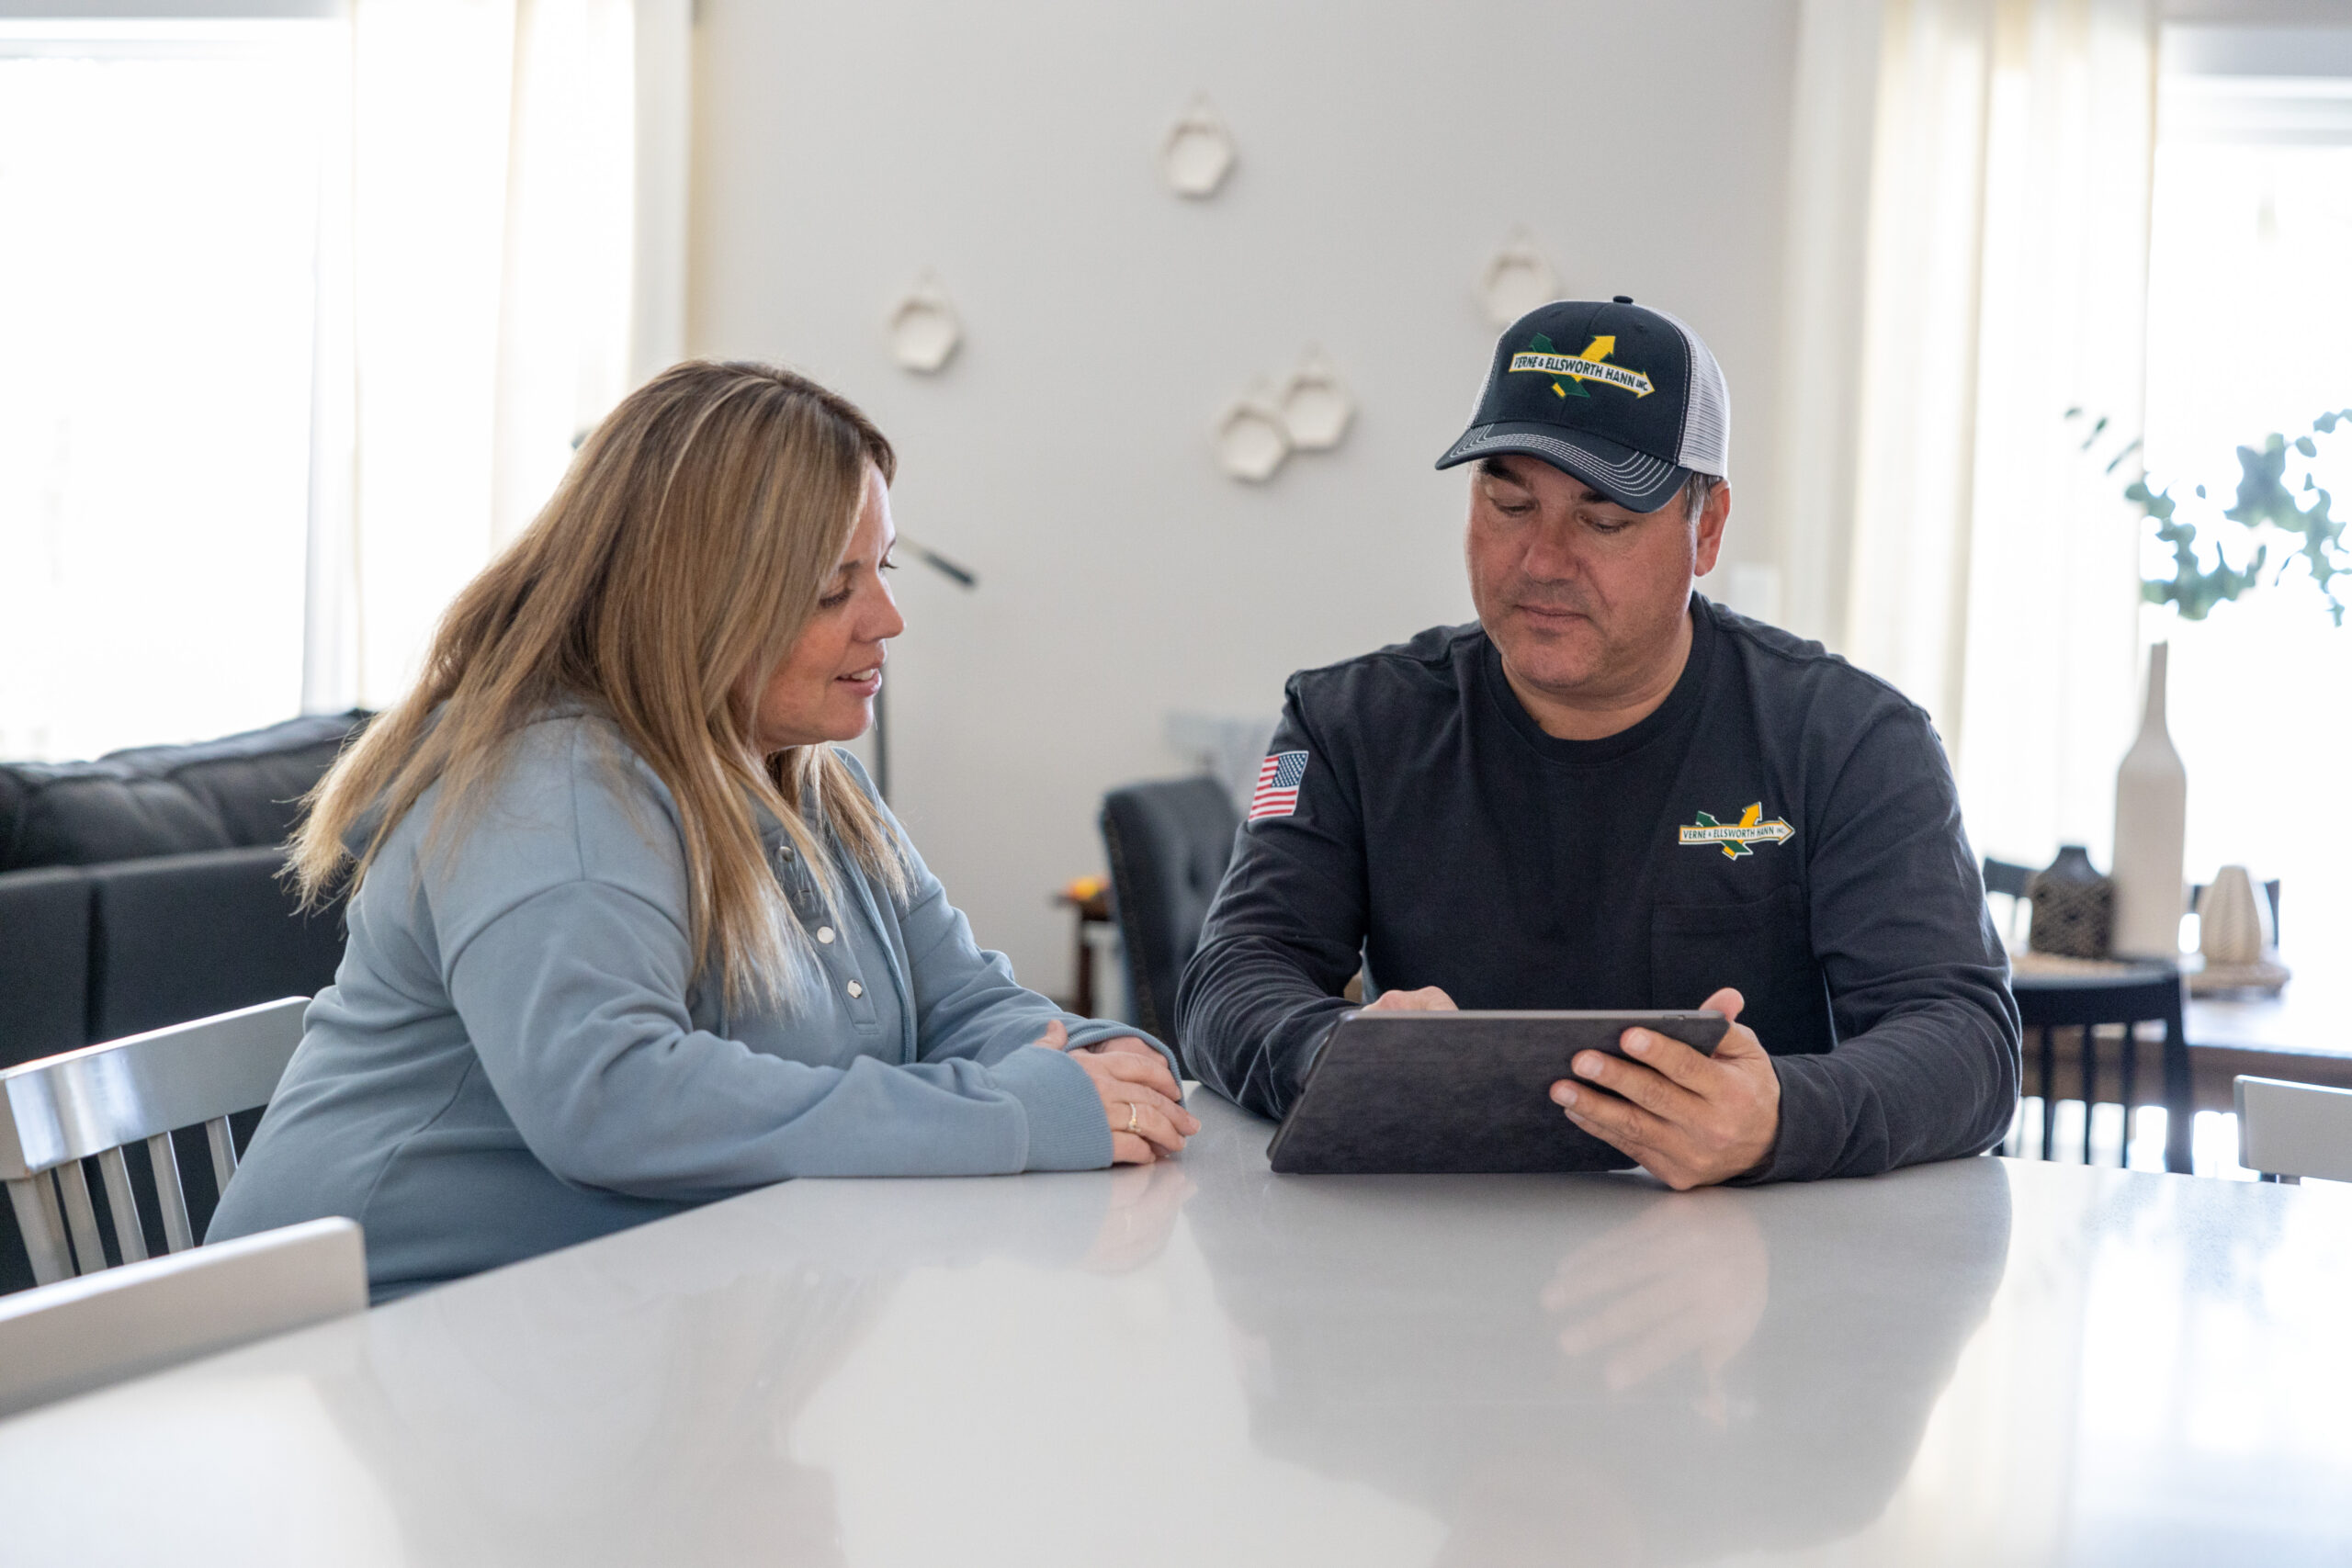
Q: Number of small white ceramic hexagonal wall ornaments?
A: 5